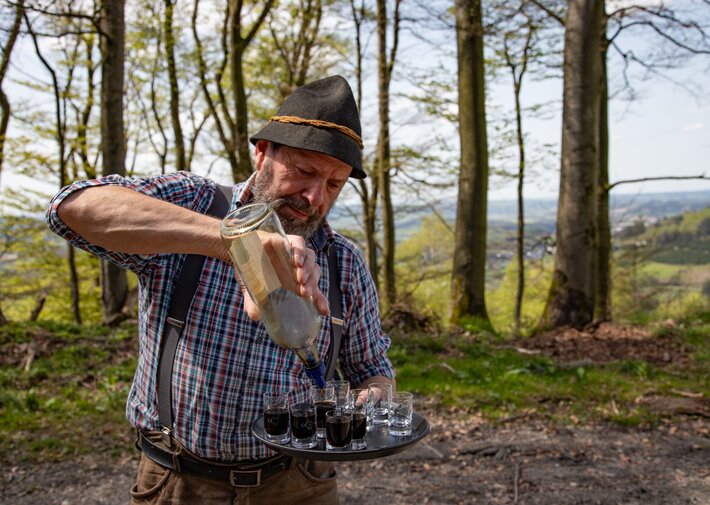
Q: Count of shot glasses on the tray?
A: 9